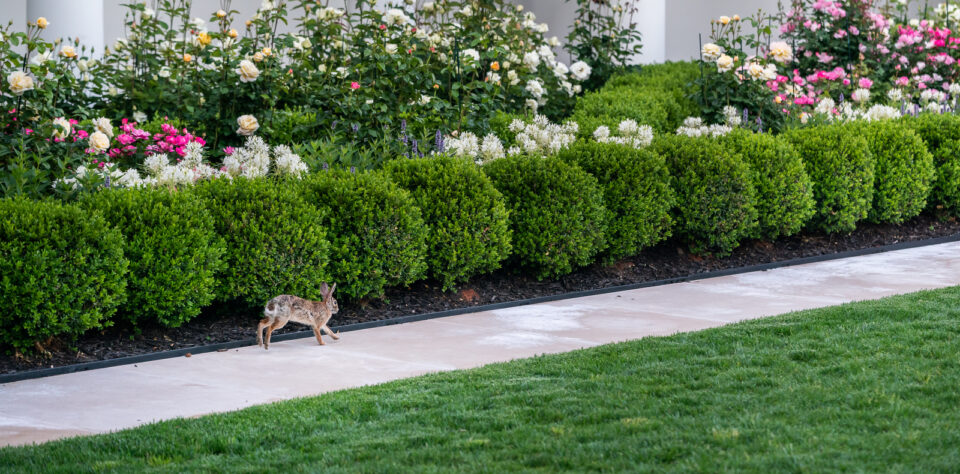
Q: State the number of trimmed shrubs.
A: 12